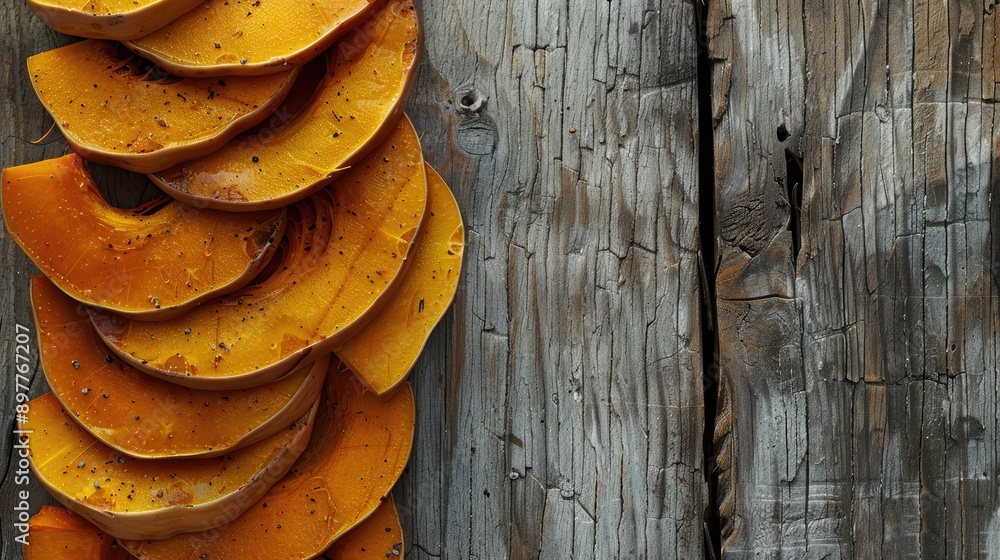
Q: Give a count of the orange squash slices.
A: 12